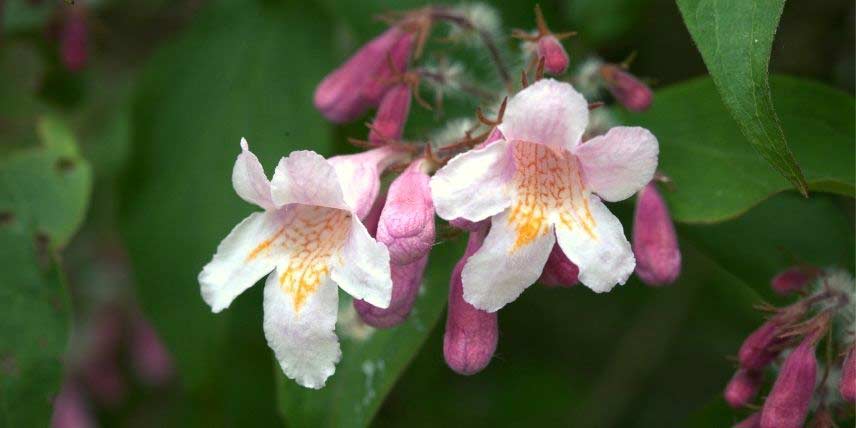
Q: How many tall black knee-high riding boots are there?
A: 0